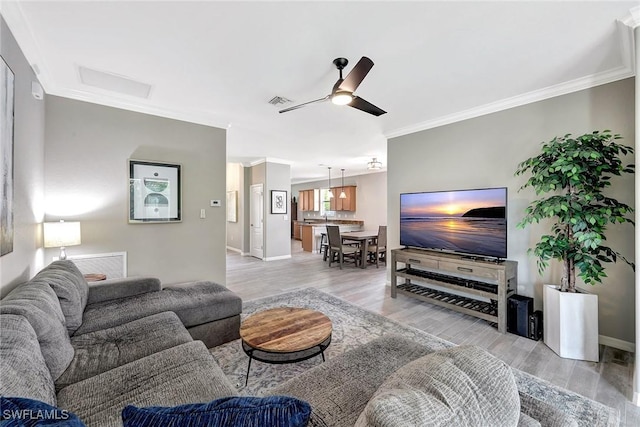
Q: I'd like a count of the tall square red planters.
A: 0